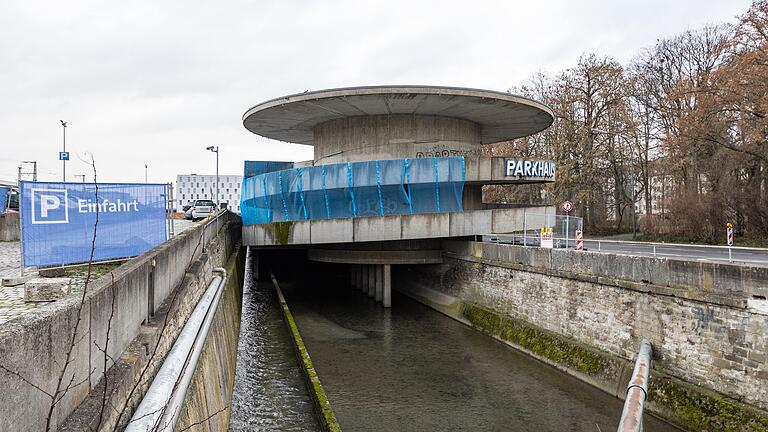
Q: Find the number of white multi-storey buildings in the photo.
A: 1